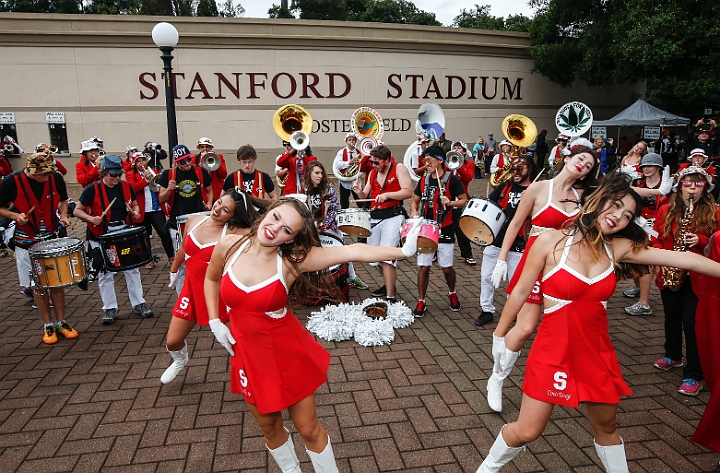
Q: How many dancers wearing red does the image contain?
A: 4